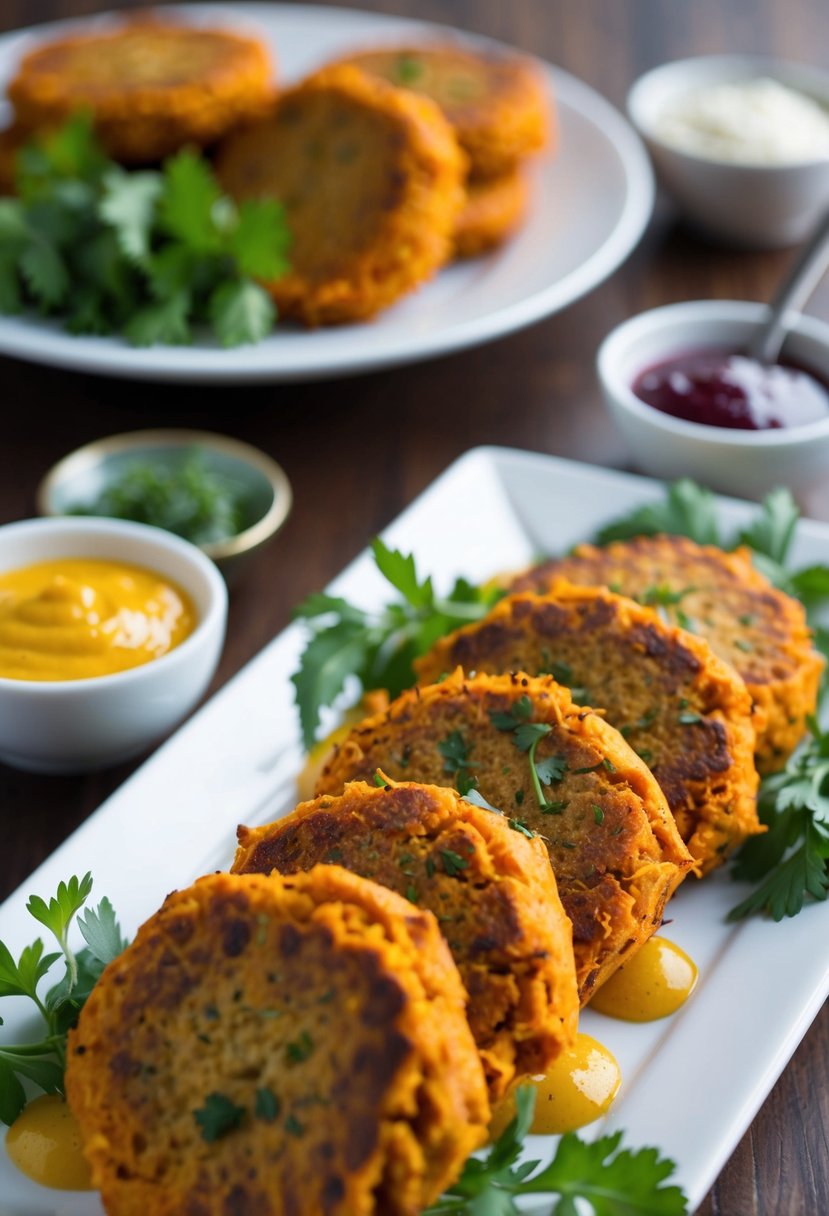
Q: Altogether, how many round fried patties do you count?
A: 9